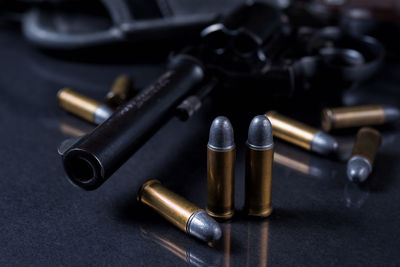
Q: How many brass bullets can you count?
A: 8